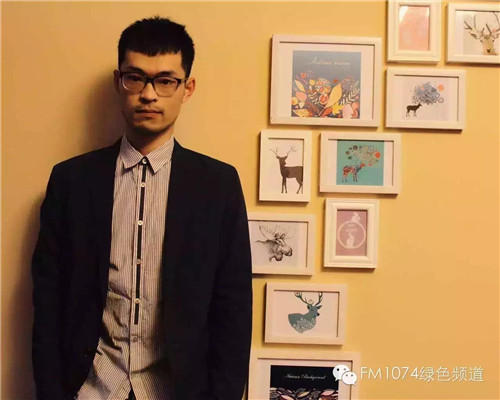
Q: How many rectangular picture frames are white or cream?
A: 10